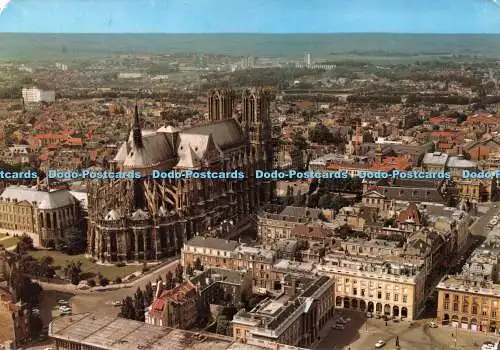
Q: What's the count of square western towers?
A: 2